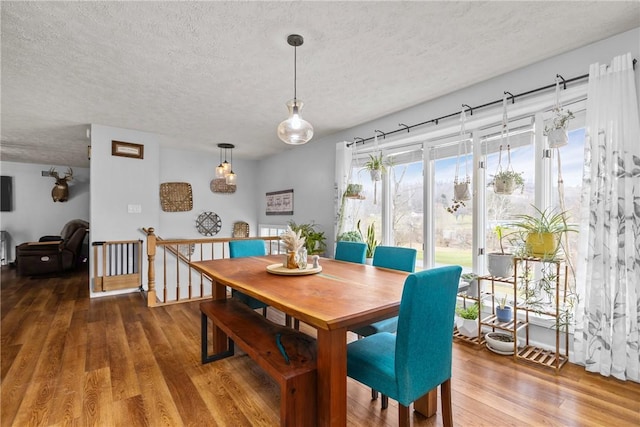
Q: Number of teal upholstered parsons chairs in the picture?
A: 4